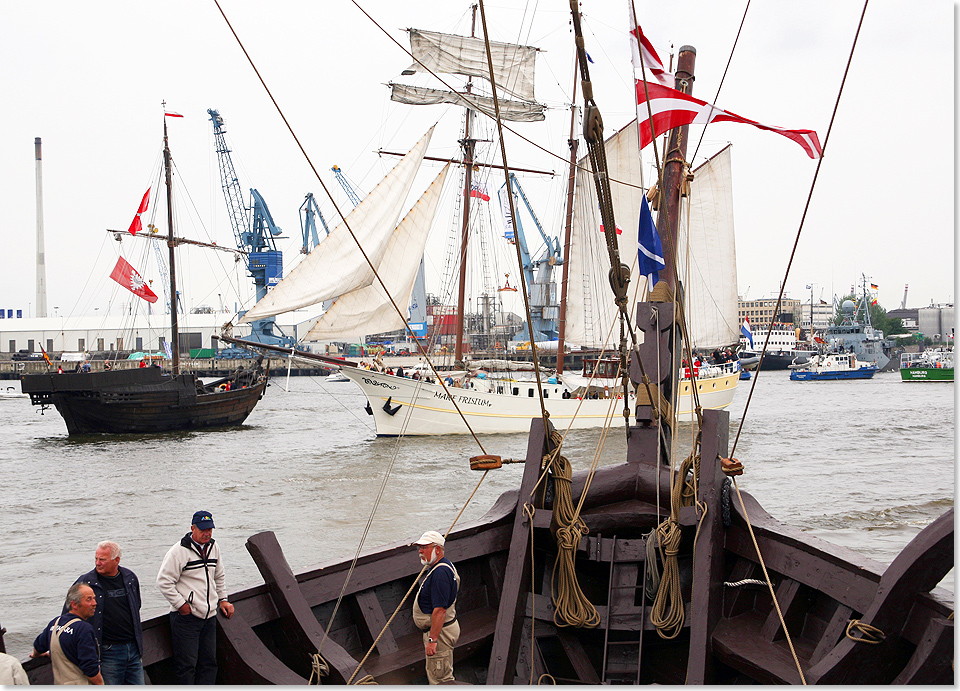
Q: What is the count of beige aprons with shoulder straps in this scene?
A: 2